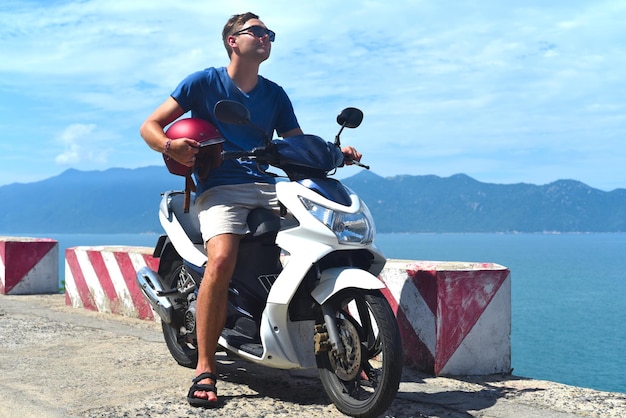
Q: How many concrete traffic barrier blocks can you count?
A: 3